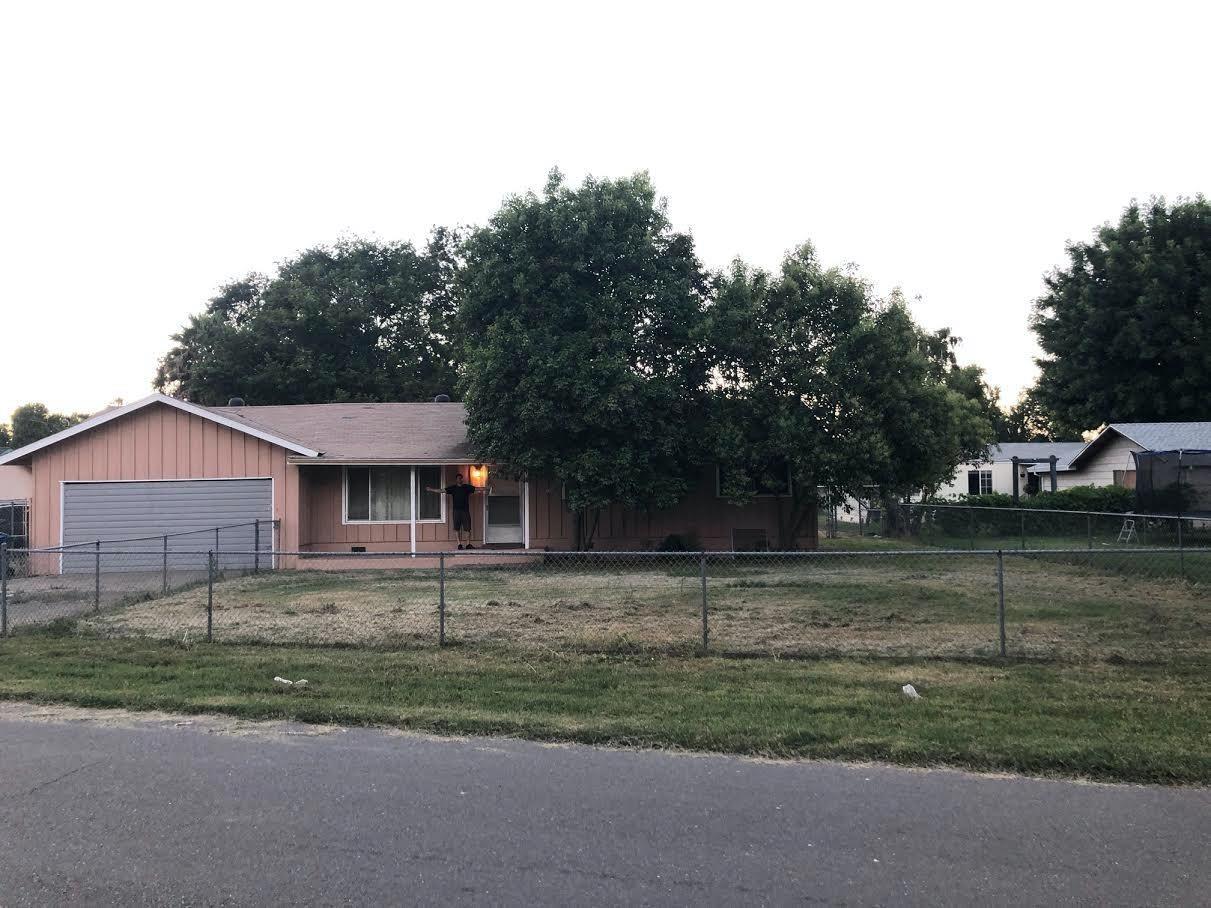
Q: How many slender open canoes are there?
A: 0